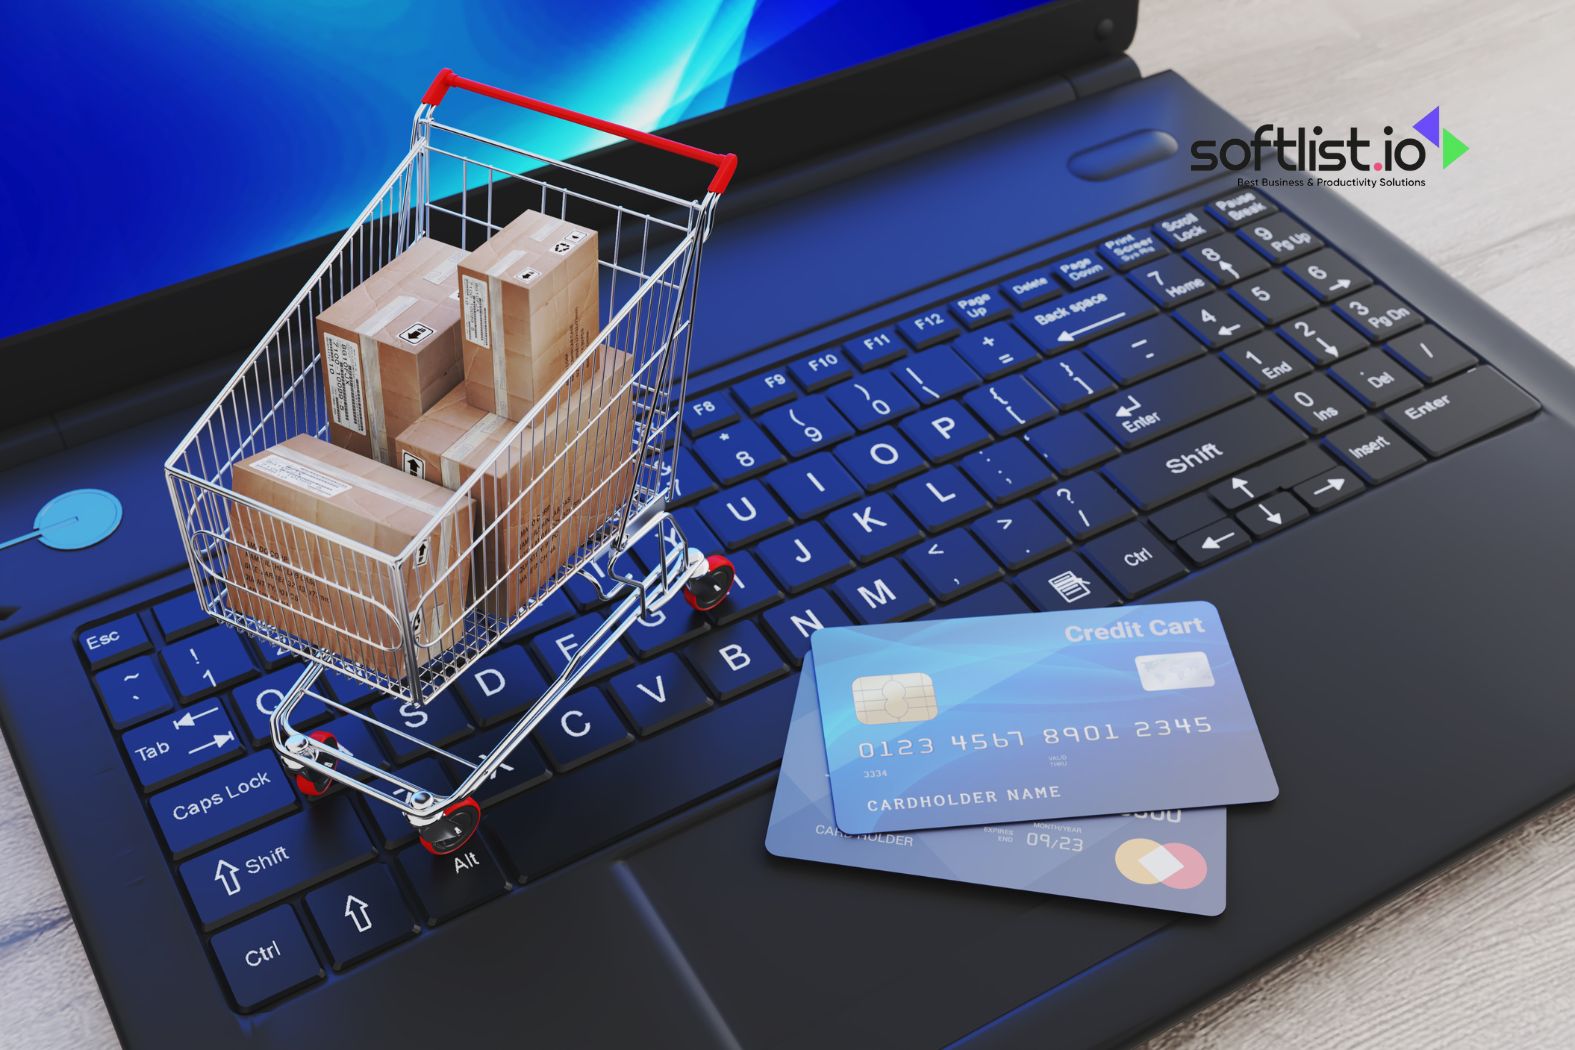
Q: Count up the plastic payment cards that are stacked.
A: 2